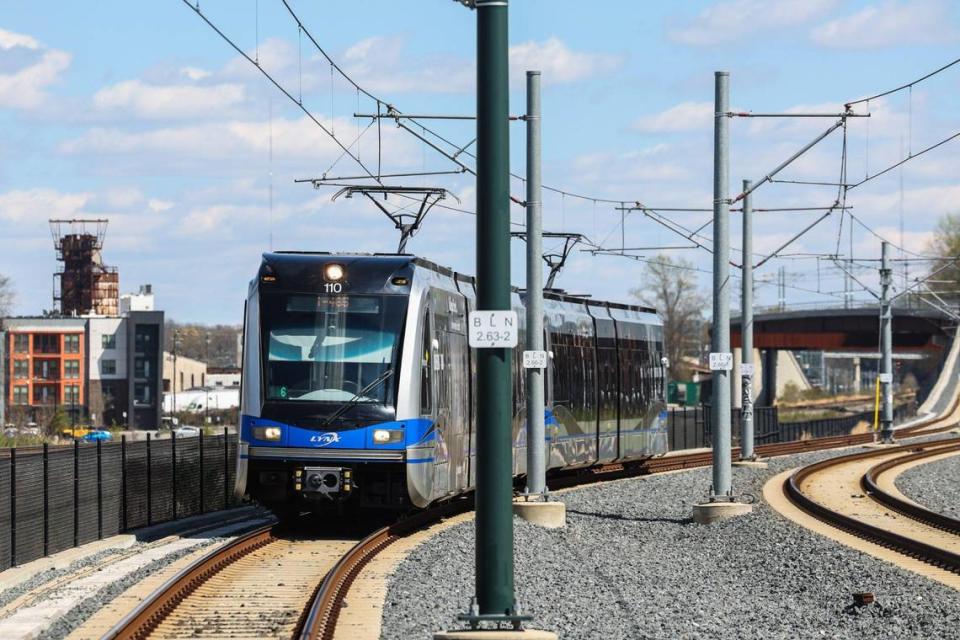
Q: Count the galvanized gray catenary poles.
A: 4